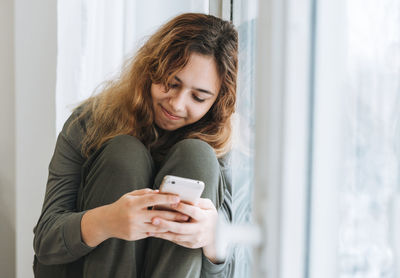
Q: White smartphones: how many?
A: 1